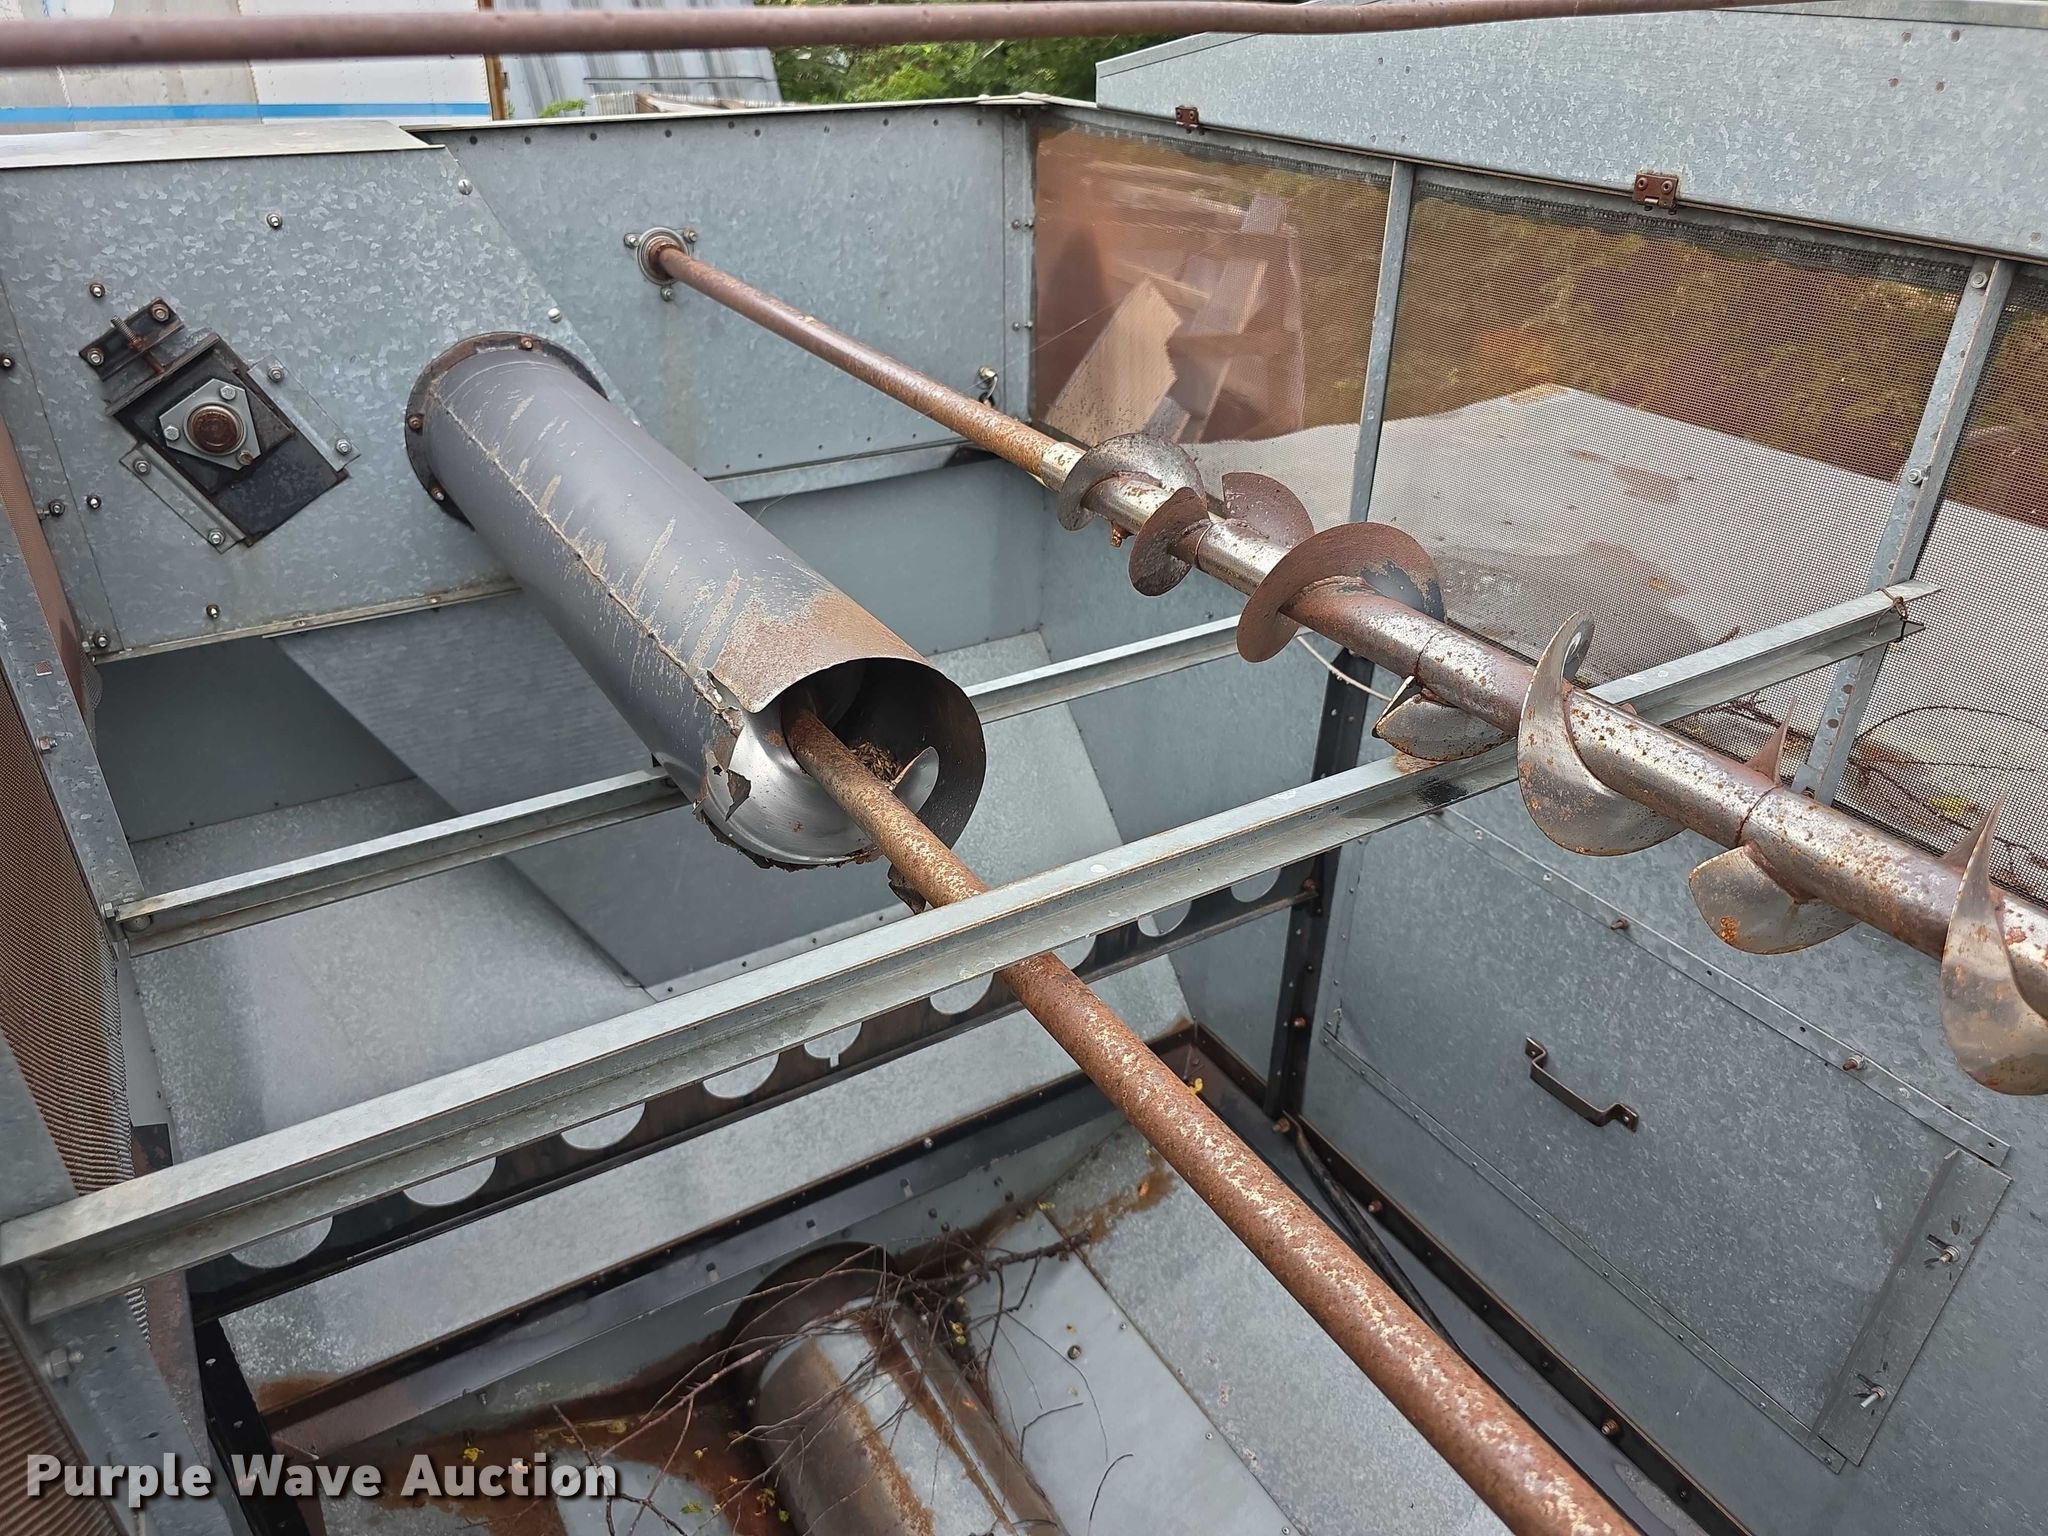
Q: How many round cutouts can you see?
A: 9